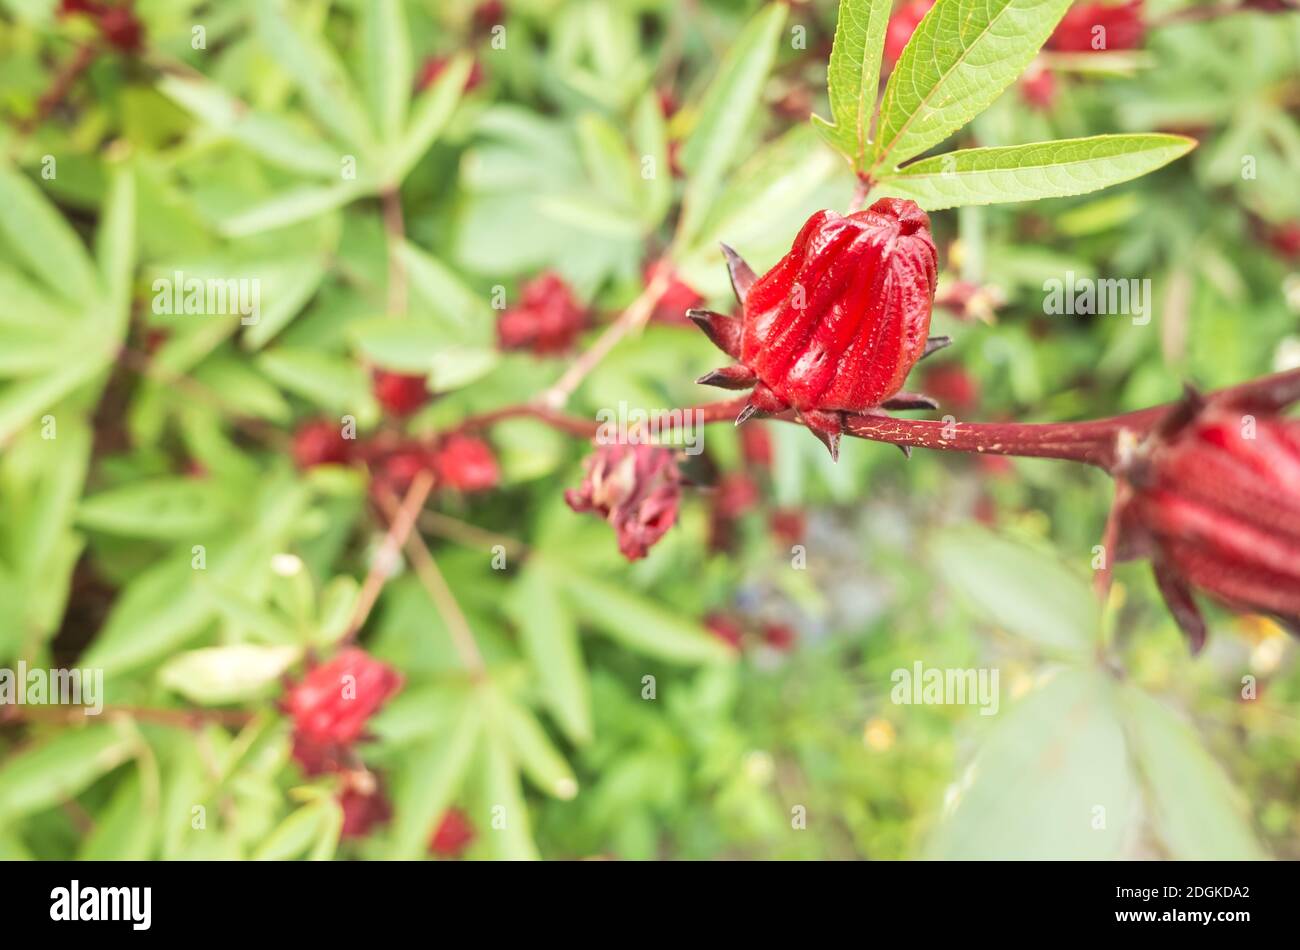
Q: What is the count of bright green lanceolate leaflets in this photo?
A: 3